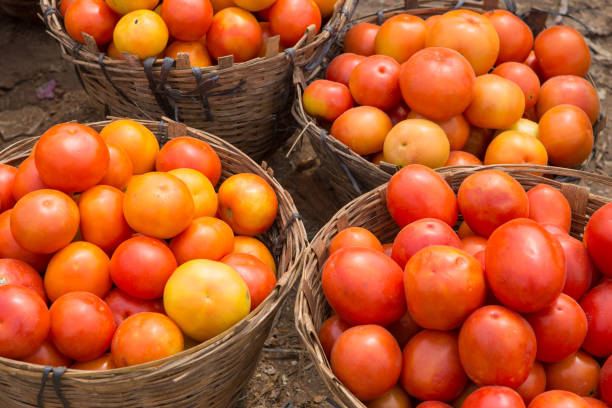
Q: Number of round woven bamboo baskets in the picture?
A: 4